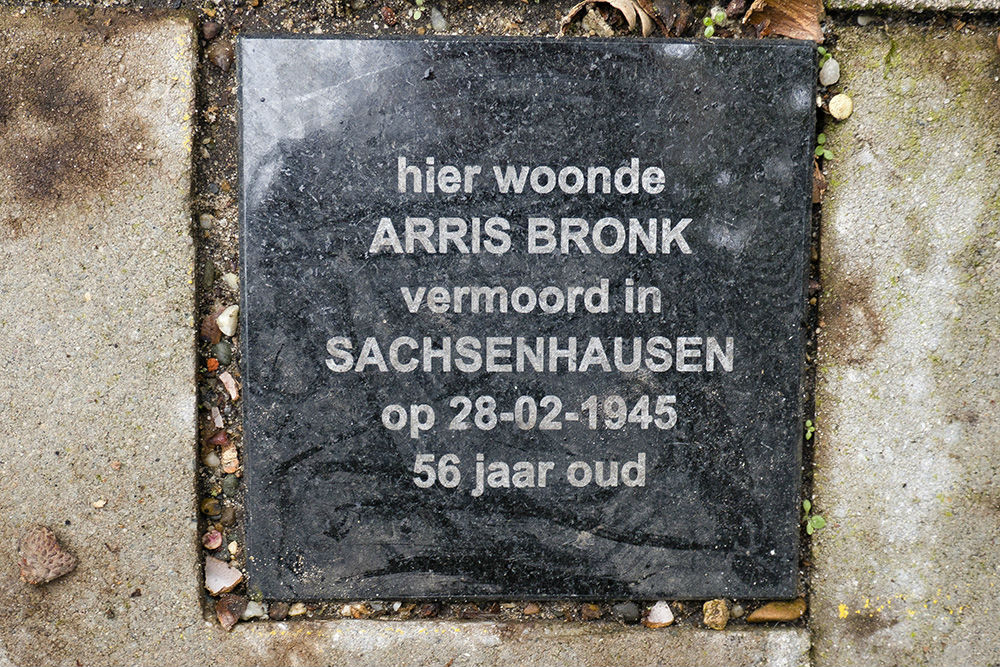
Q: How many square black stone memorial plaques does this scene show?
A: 1